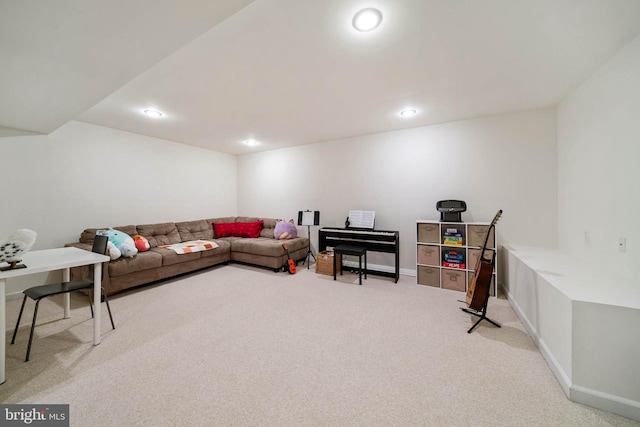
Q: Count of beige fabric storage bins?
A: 7